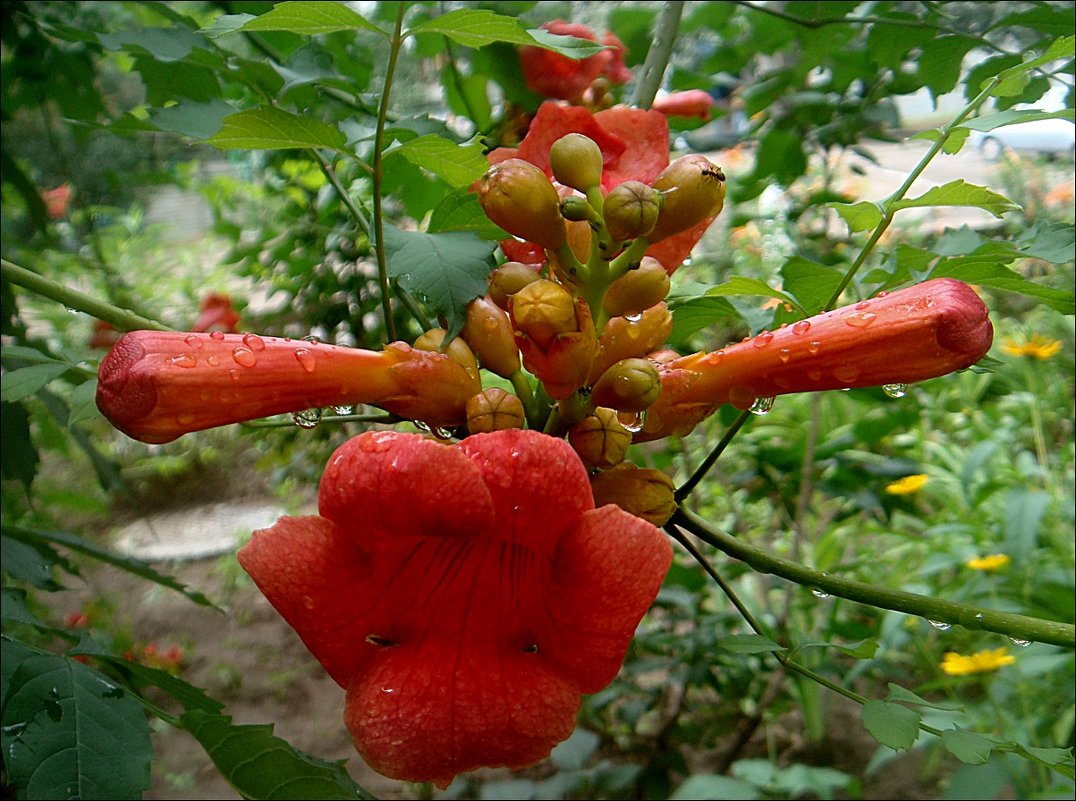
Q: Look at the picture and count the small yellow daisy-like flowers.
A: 4